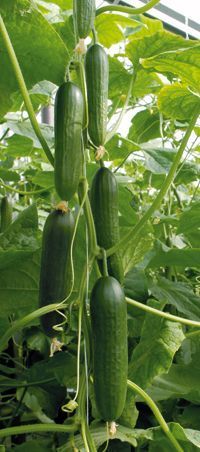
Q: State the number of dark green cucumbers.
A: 6